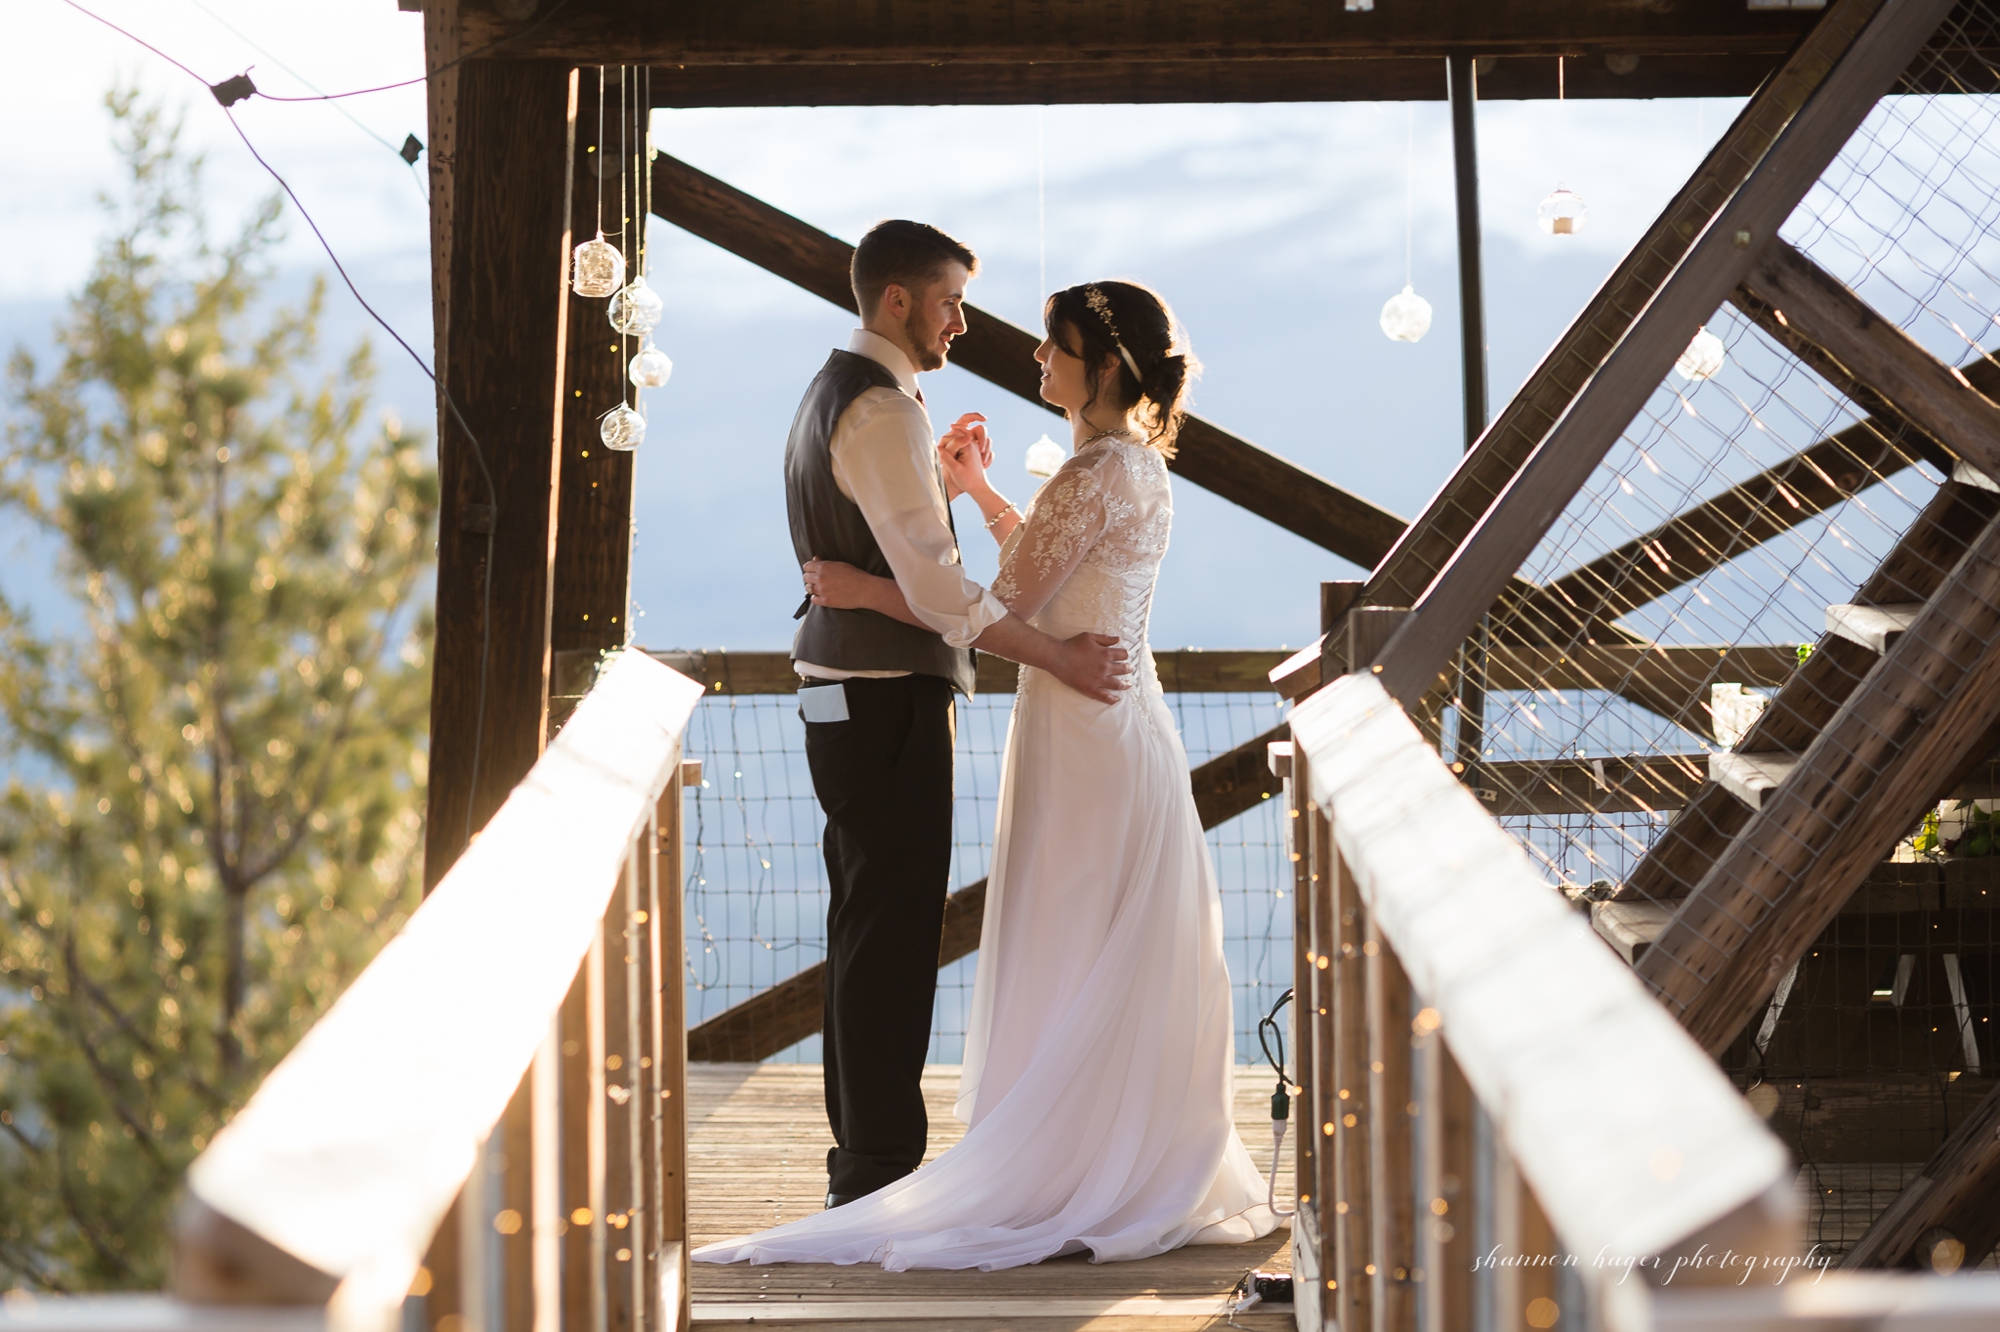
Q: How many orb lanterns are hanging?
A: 8